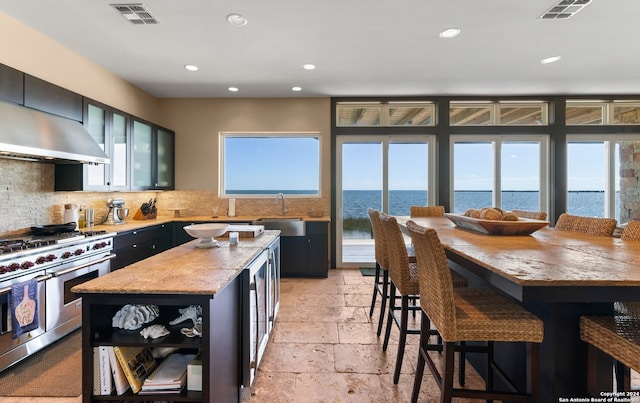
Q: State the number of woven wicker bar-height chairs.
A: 8